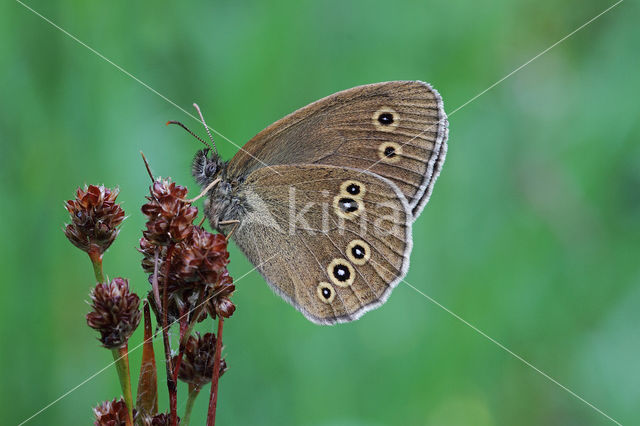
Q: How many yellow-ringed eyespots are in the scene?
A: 7